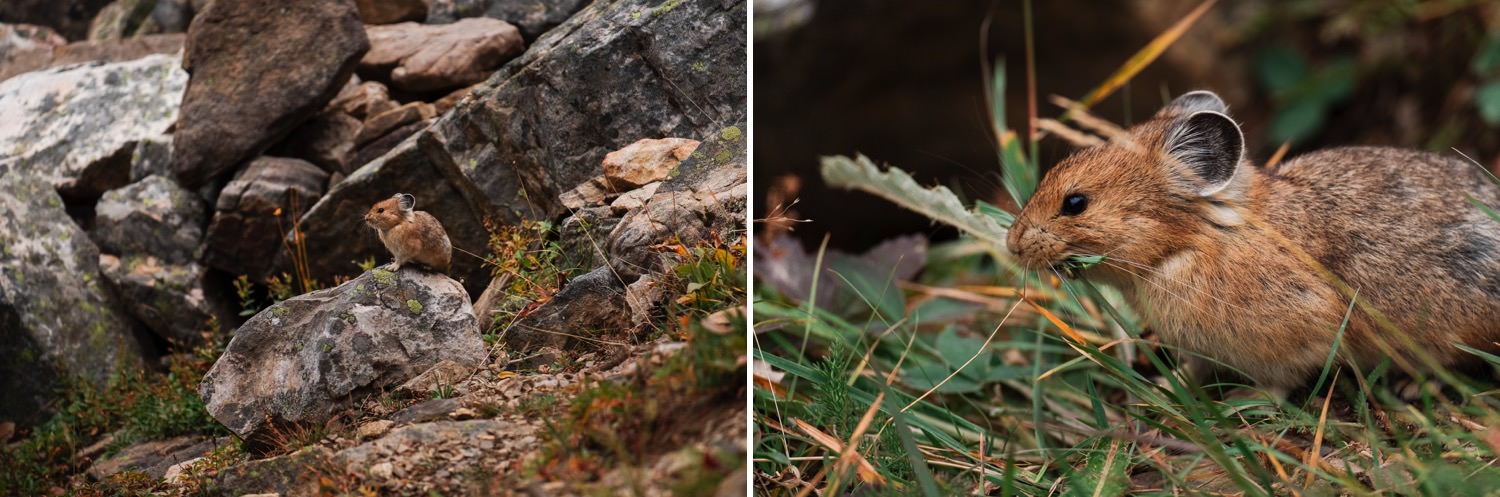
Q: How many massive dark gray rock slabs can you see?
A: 1